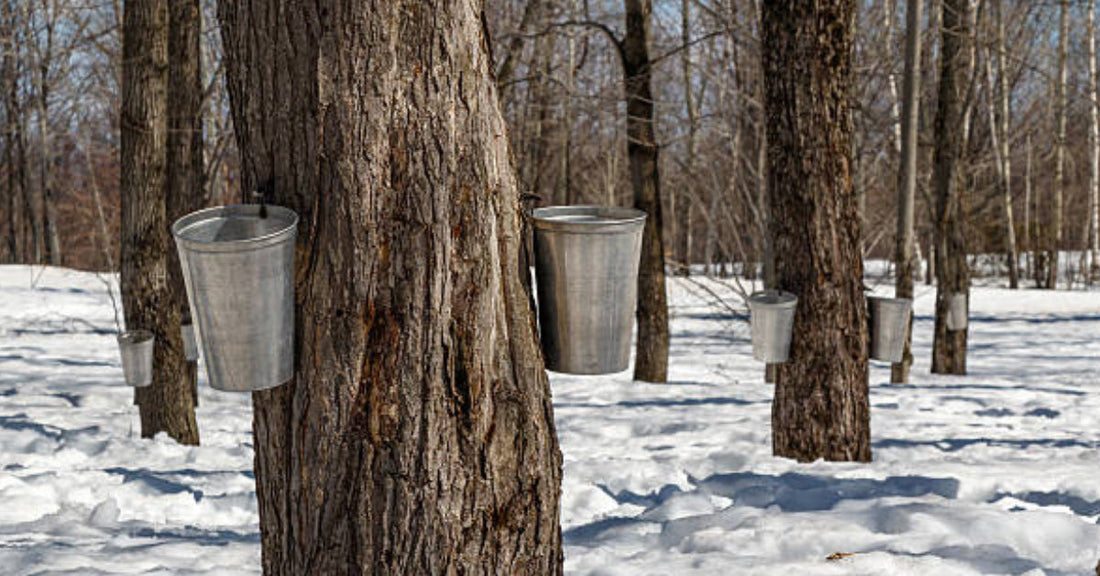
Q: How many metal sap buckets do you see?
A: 7